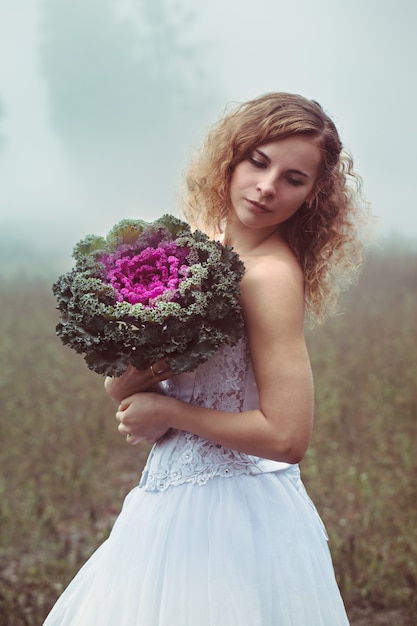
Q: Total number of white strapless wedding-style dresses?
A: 1